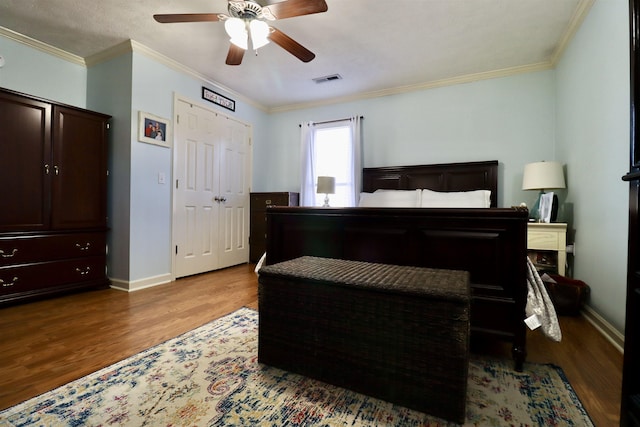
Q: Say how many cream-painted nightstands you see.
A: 1